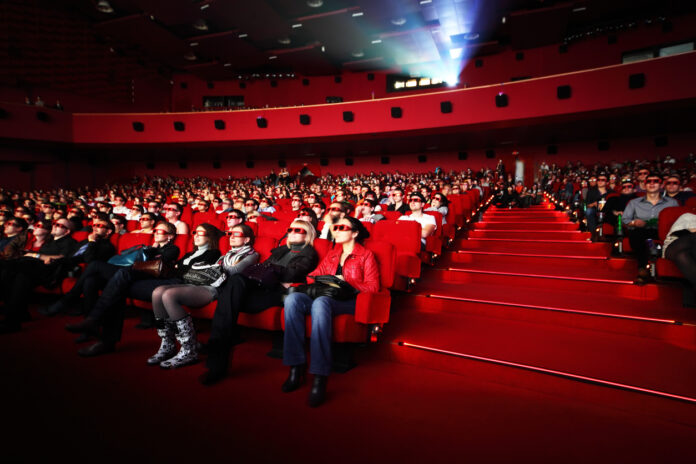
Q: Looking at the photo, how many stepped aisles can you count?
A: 1